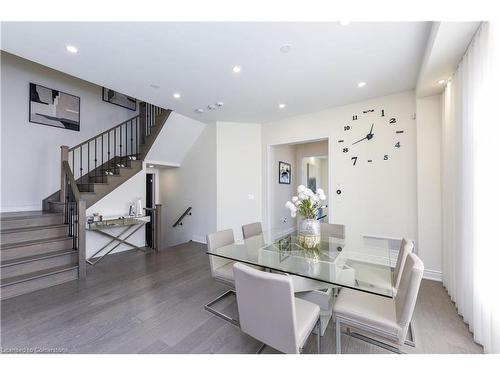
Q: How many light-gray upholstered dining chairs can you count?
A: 6